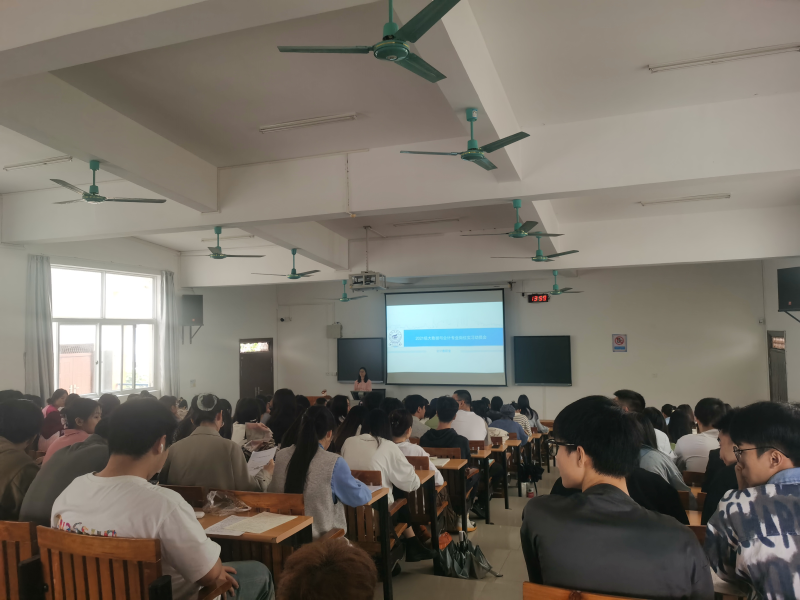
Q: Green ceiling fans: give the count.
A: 9